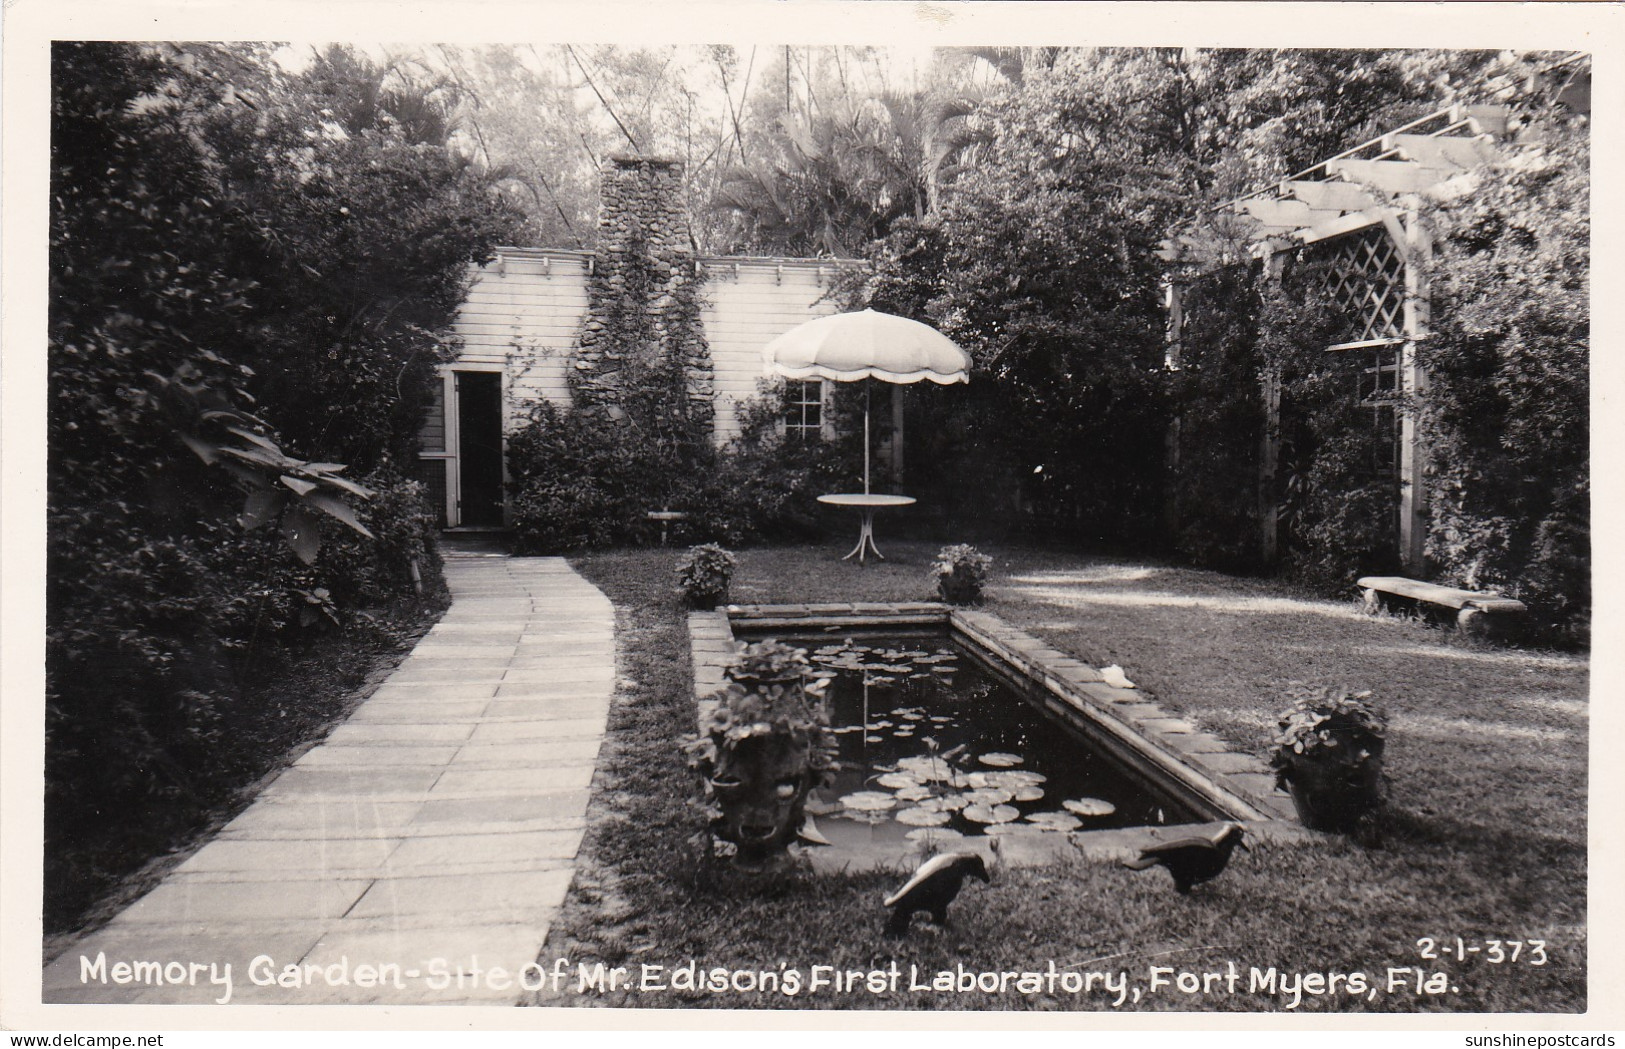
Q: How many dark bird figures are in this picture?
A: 2